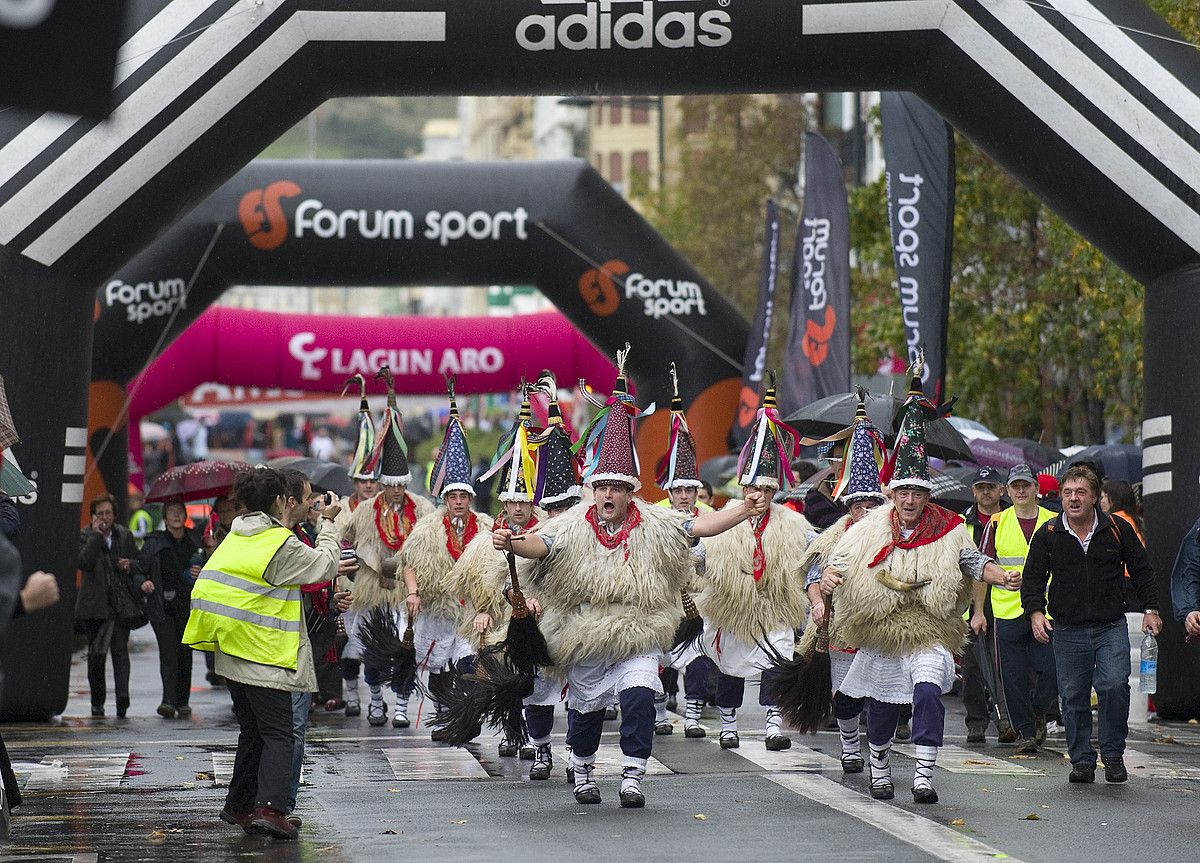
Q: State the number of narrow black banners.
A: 3